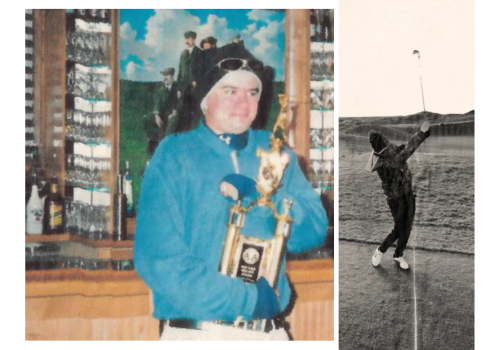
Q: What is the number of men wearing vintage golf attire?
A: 3